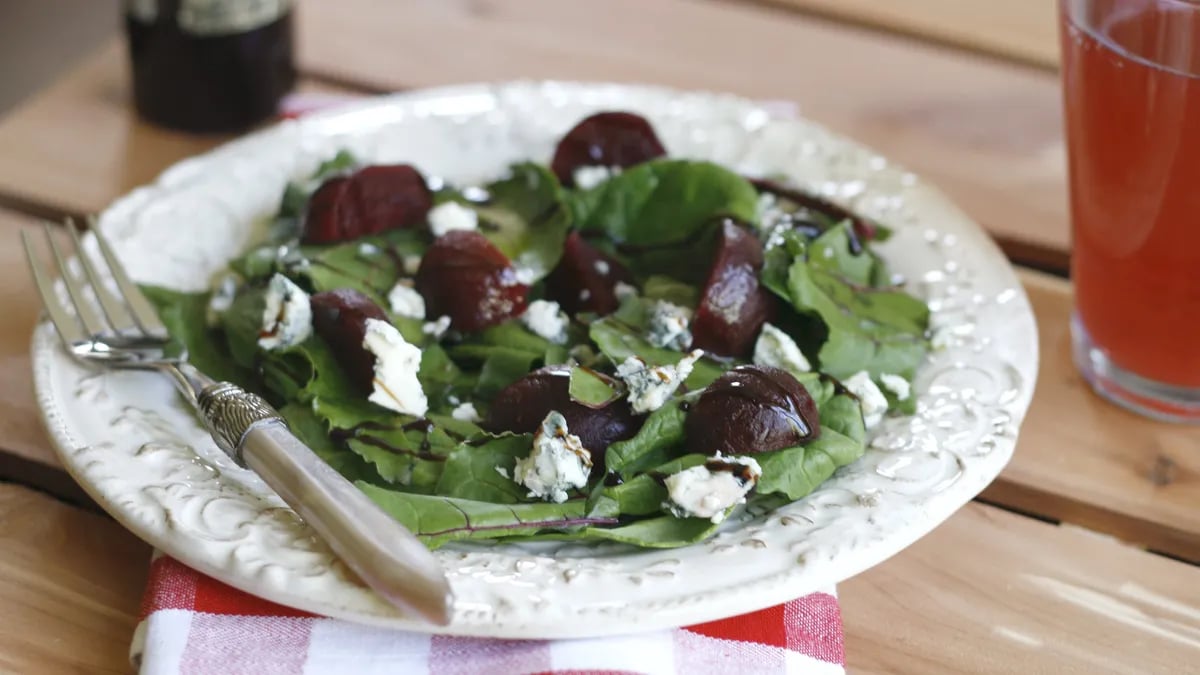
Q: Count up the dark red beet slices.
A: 8